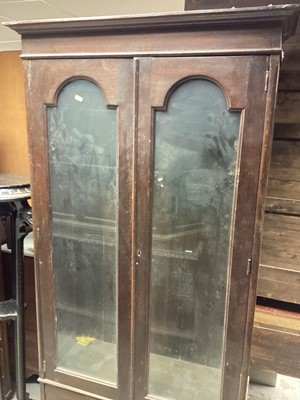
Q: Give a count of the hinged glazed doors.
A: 2